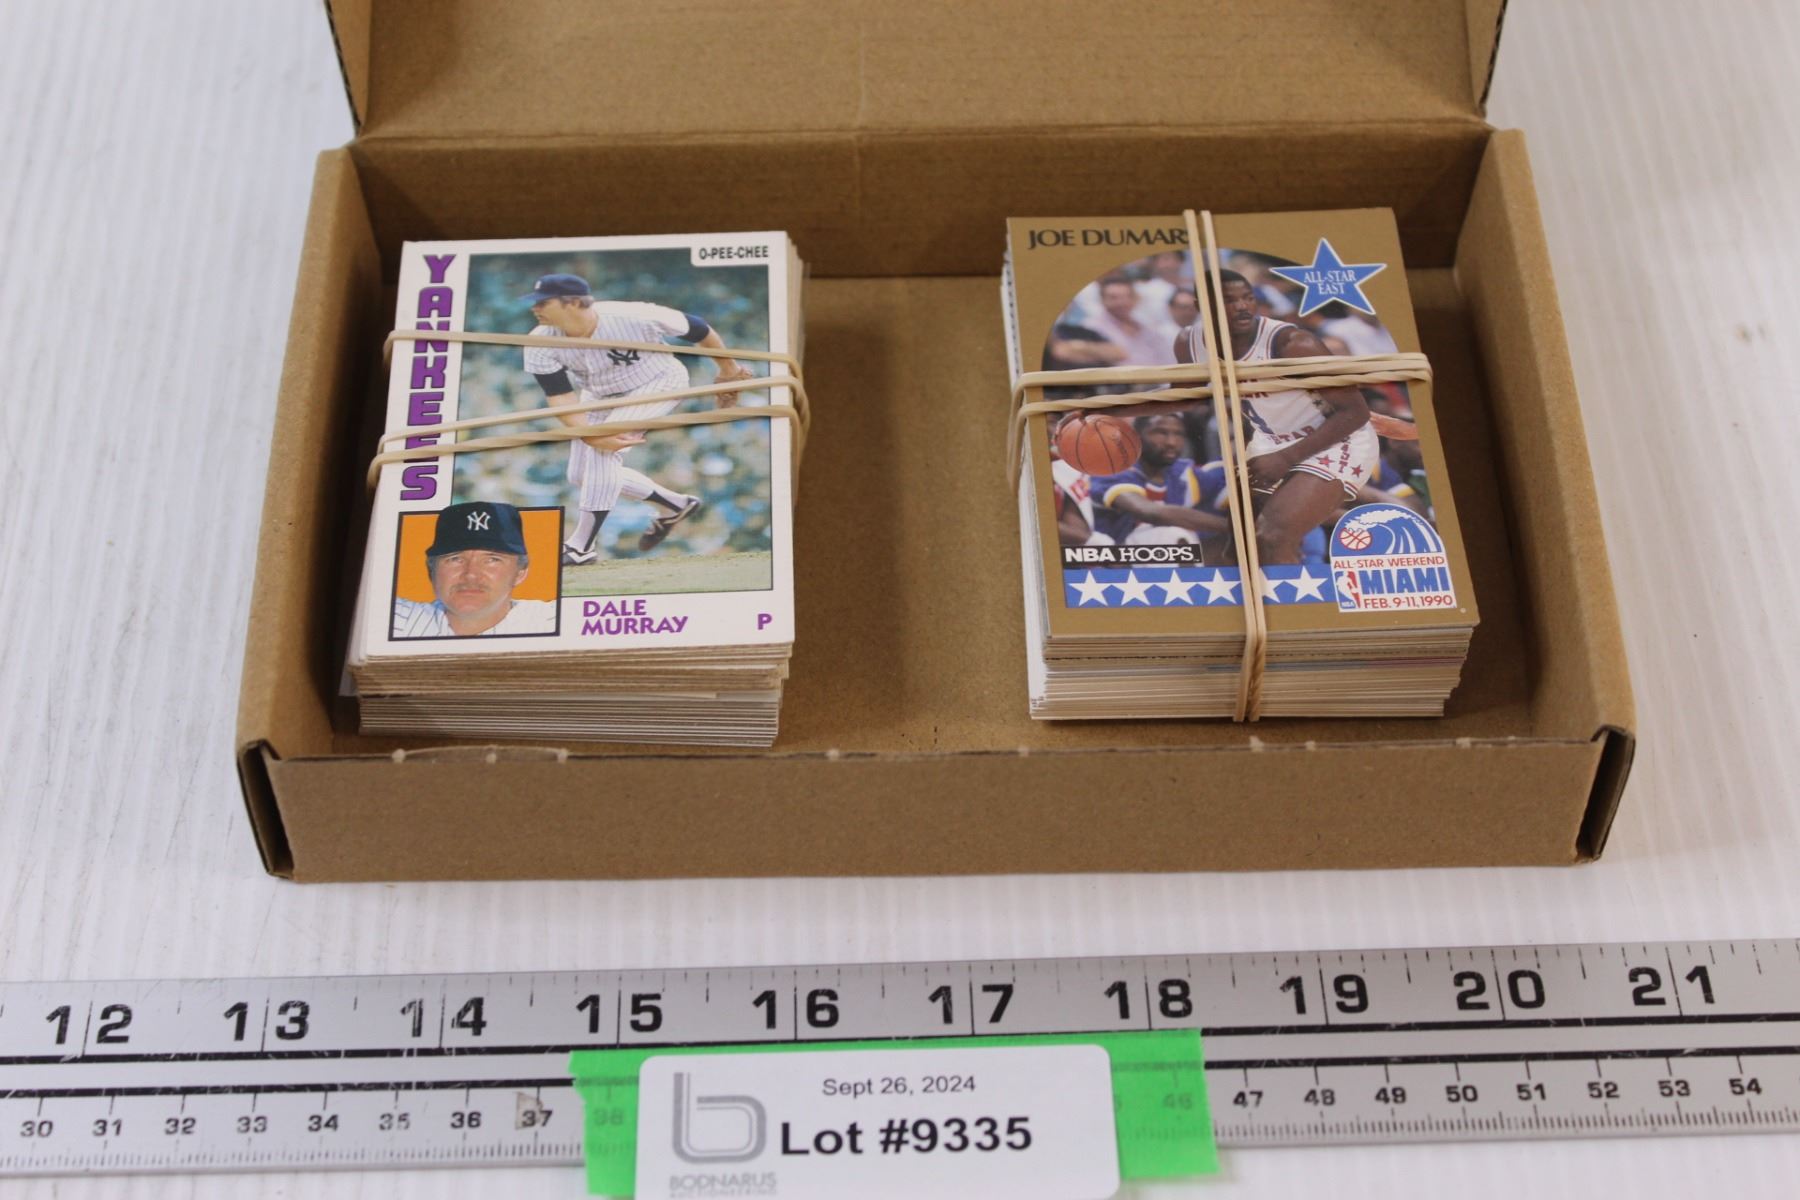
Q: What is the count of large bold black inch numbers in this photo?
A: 10